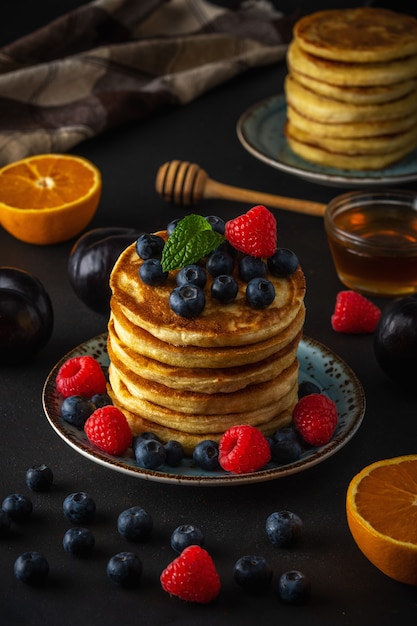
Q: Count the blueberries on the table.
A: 12